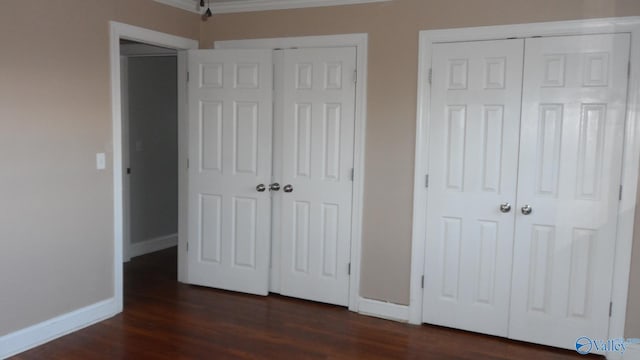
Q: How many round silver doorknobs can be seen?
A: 5